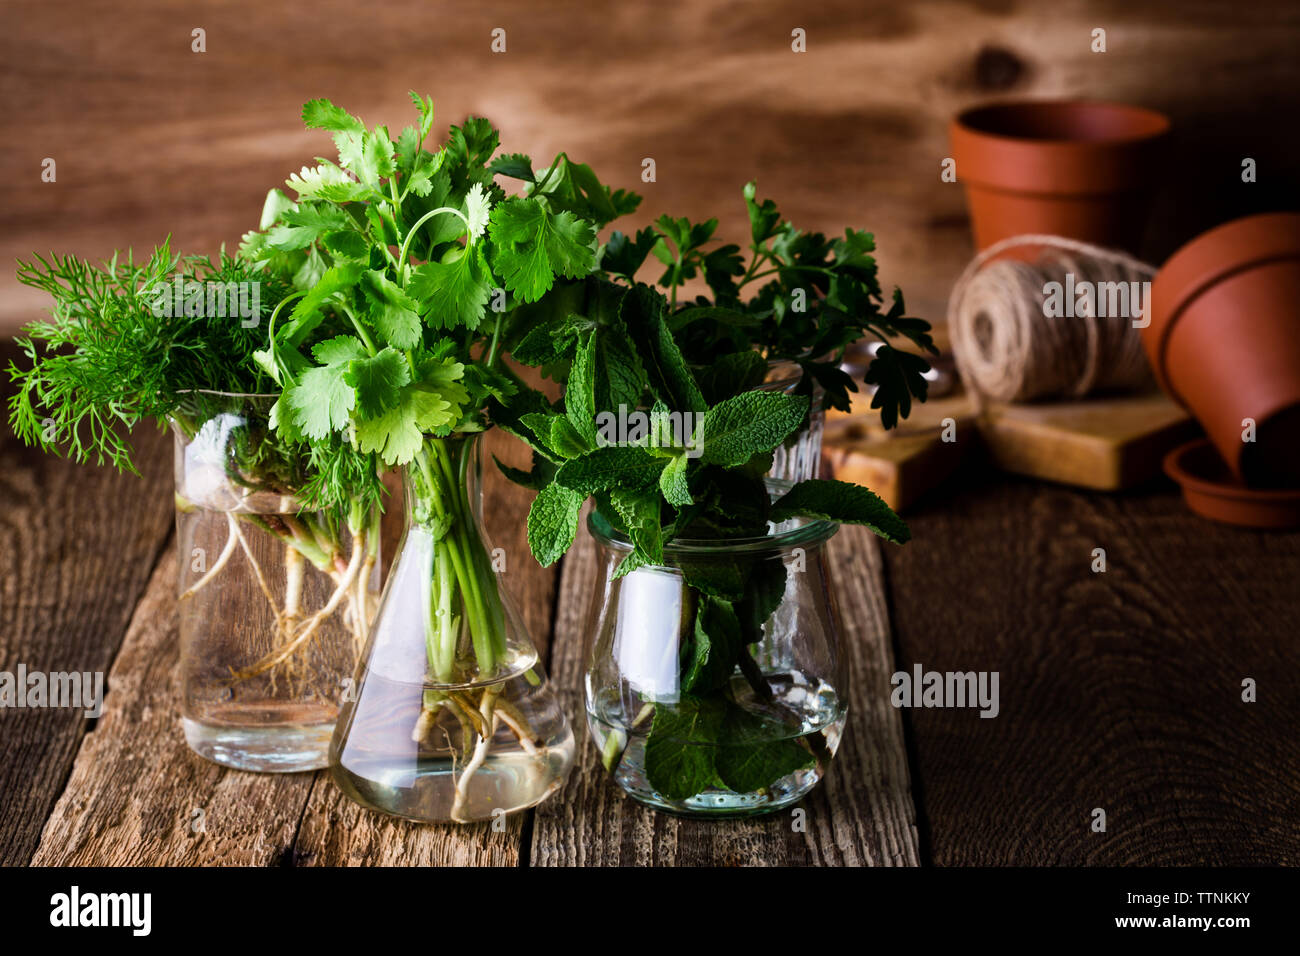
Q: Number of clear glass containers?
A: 4